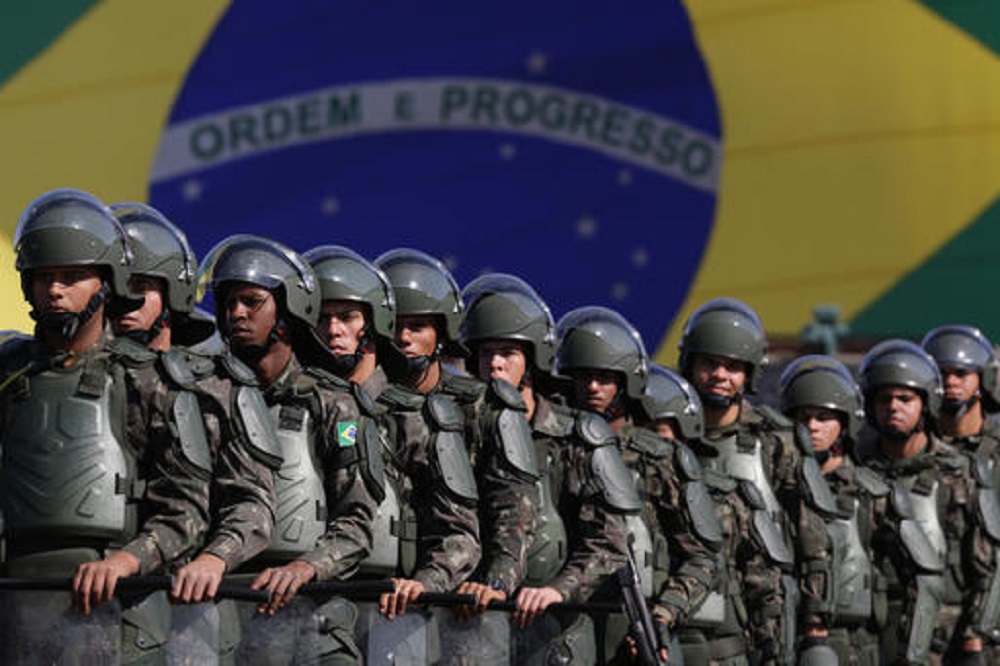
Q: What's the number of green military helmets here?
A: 12